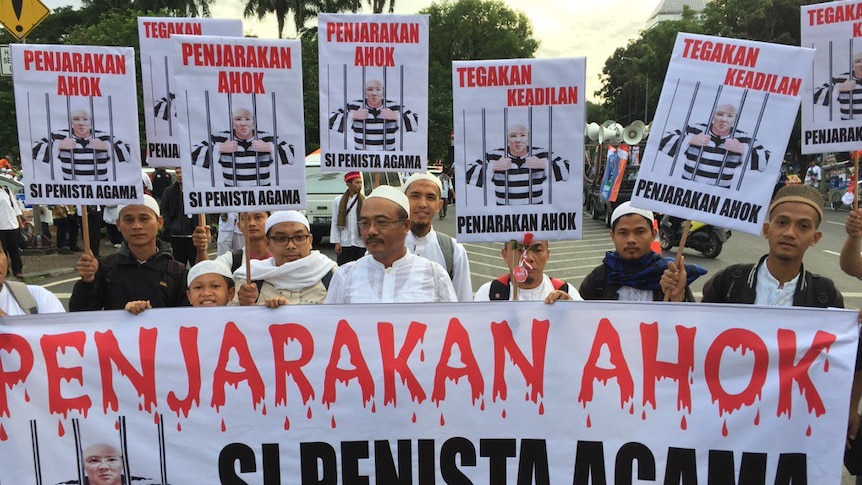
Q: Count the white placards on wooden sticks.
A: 7